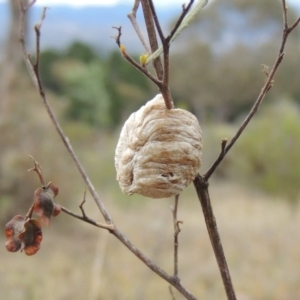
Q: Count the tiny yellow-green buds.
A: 2